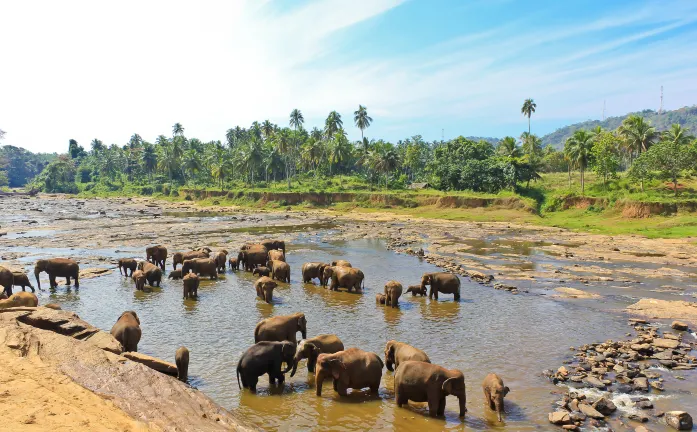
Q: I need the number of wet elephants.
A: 1